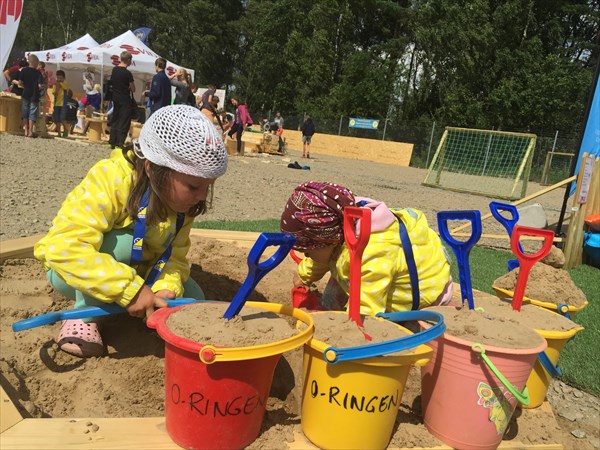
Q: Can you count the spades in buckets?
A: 5